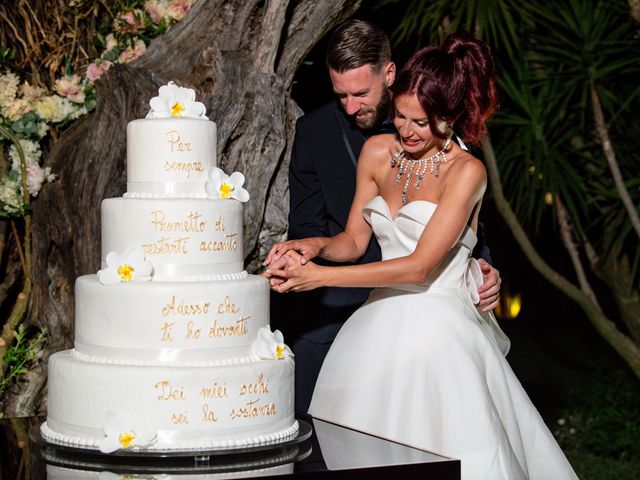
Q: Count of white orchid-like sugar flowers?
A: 5